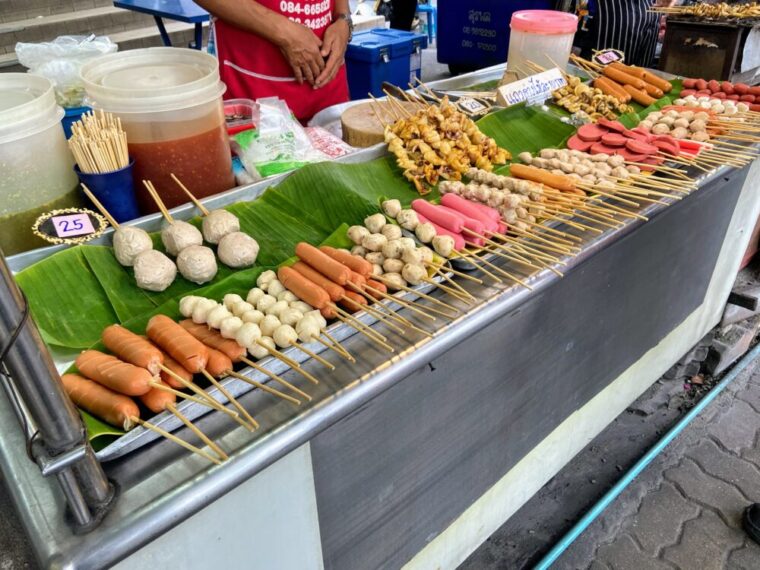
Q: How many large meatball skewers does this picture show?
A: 3